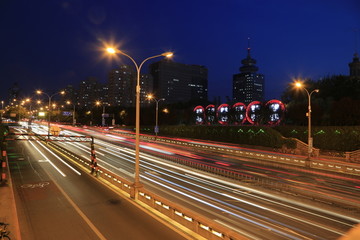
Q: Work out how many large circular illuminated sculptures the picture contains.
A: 6